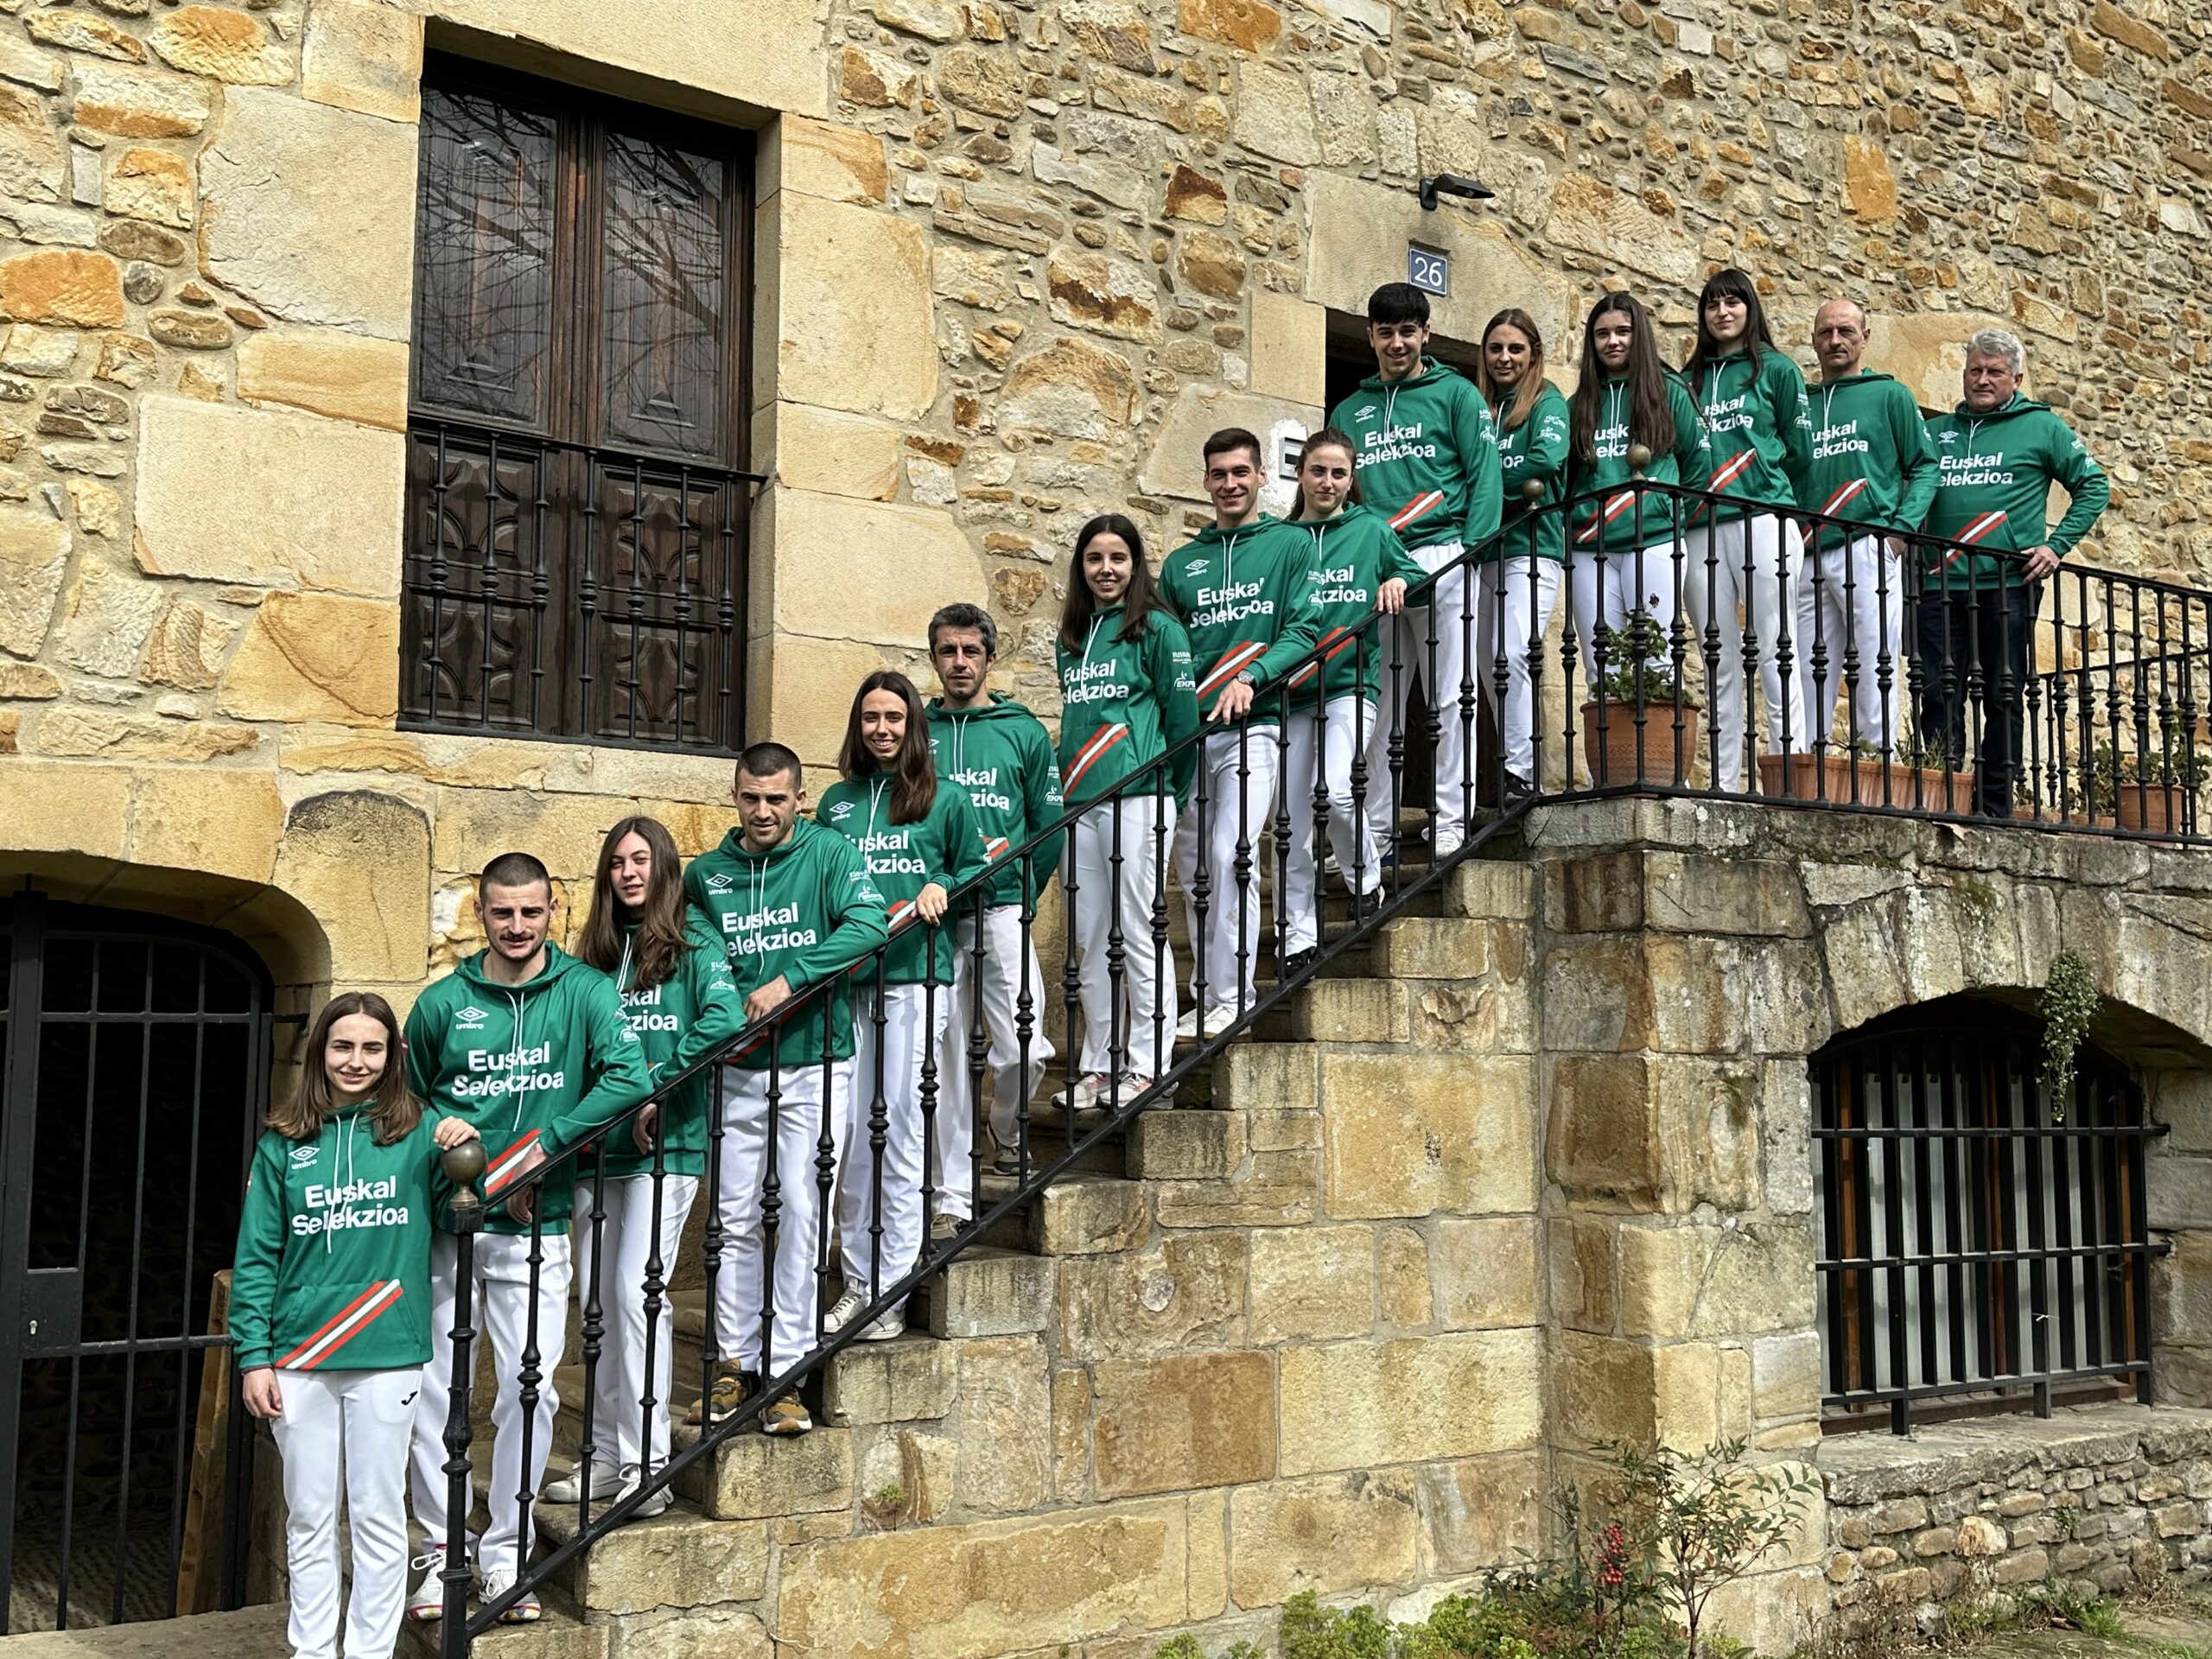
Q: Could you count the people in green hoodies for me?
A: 15